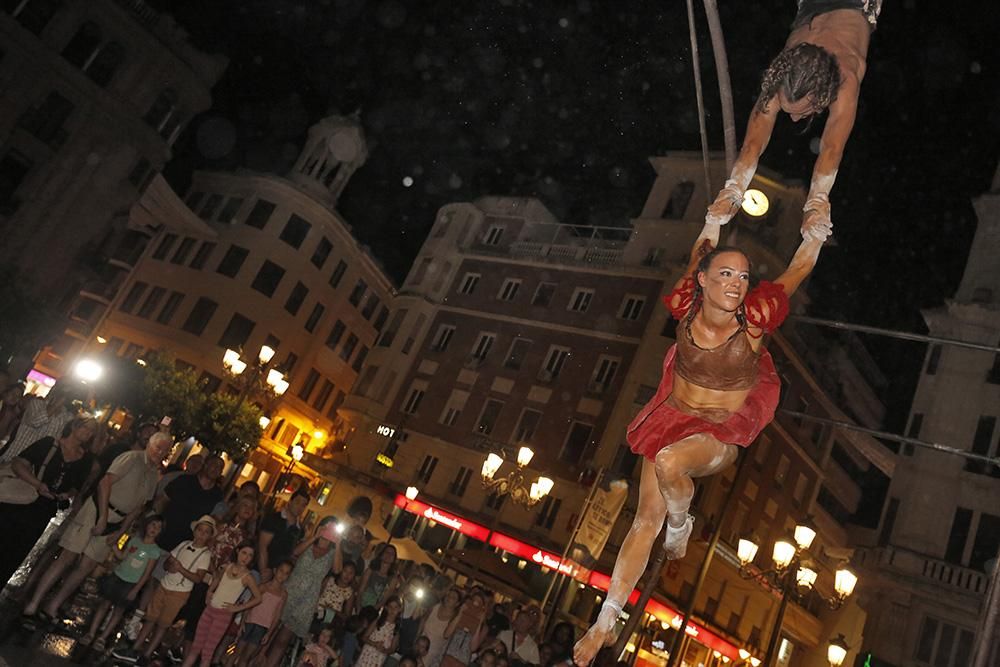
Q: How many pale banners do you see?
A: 1